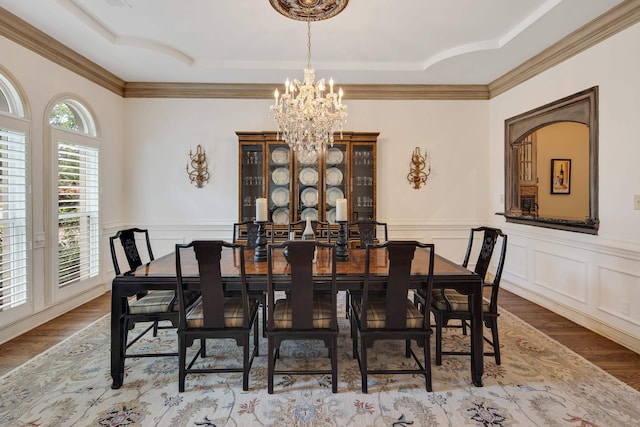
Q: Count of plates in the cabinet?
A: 12